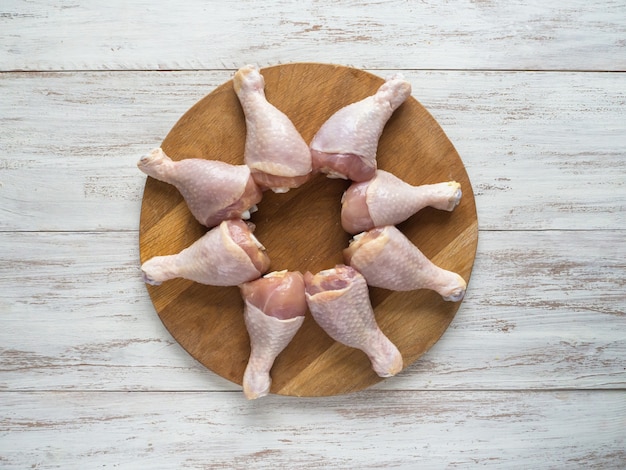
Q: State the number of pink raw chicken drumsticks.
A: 8